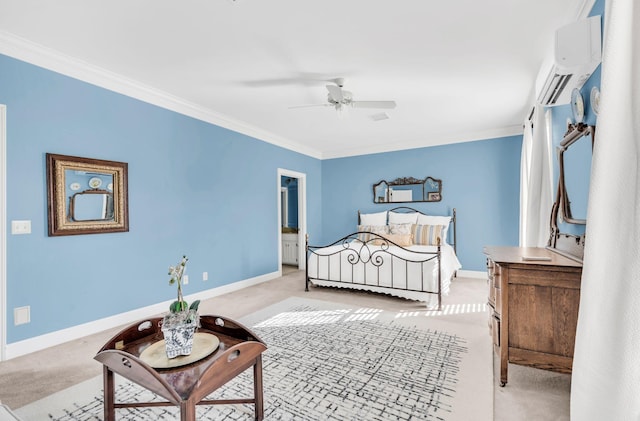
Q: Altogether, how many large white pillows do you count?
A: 3